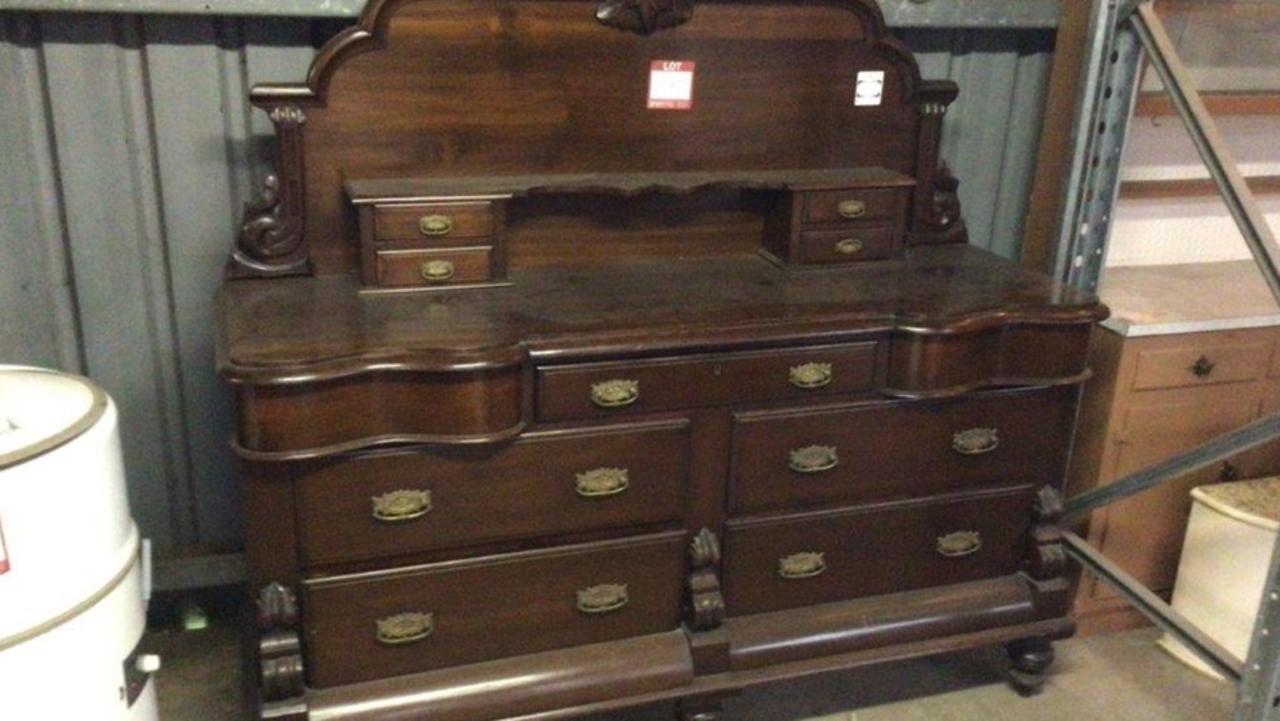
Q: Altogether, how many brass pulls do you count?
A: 14